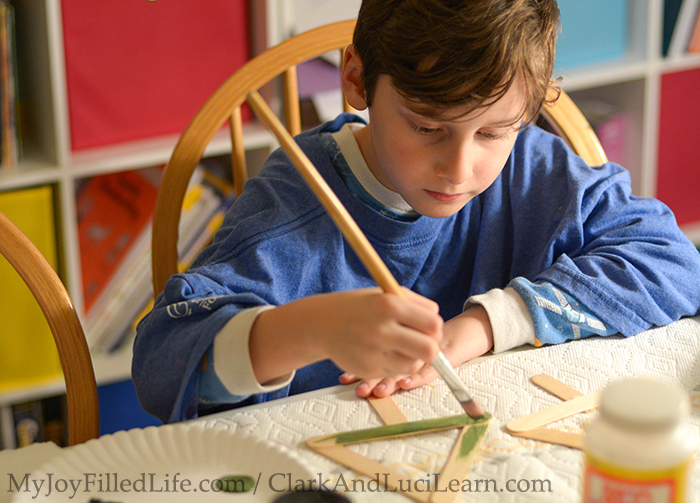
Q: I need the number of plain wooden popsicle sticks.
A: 5